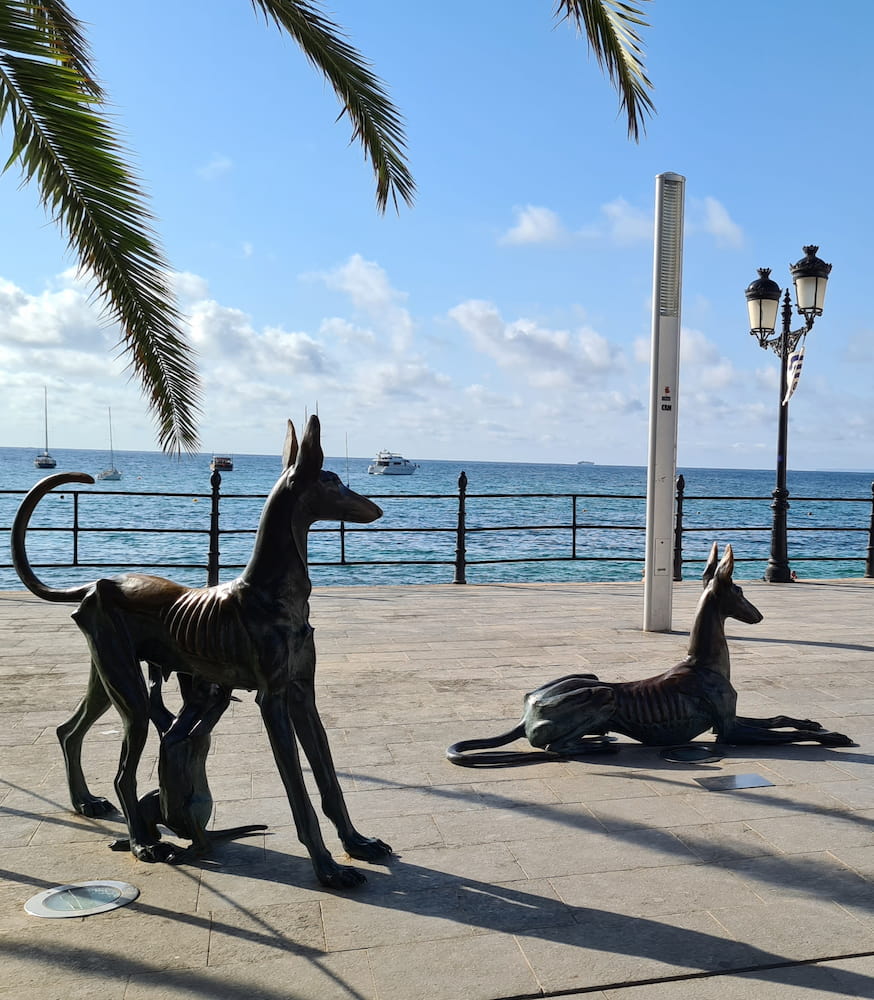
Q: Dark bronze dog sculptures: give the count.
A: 3